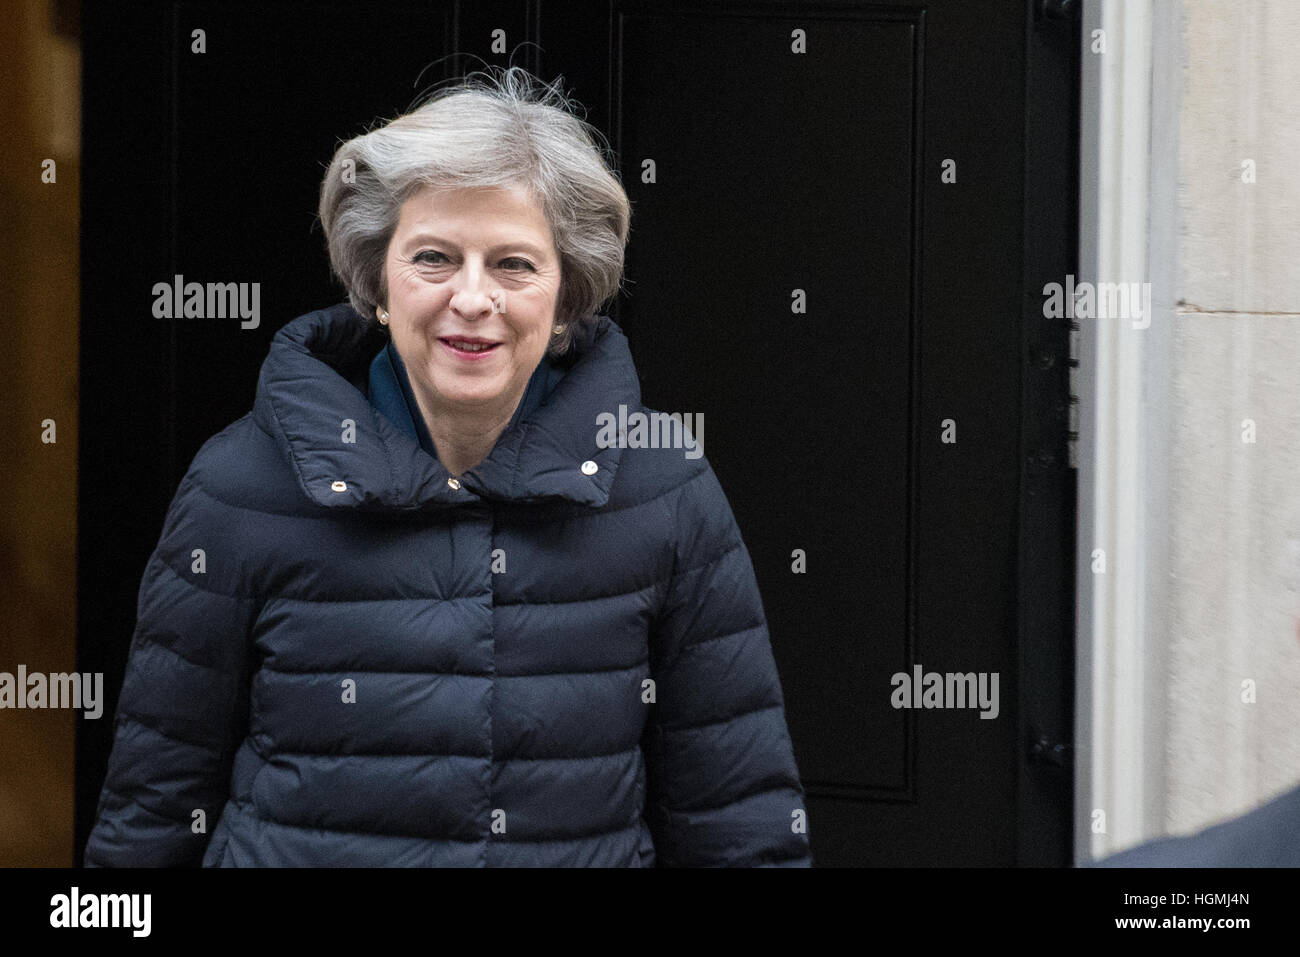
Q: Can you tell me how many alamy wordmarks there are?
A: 6